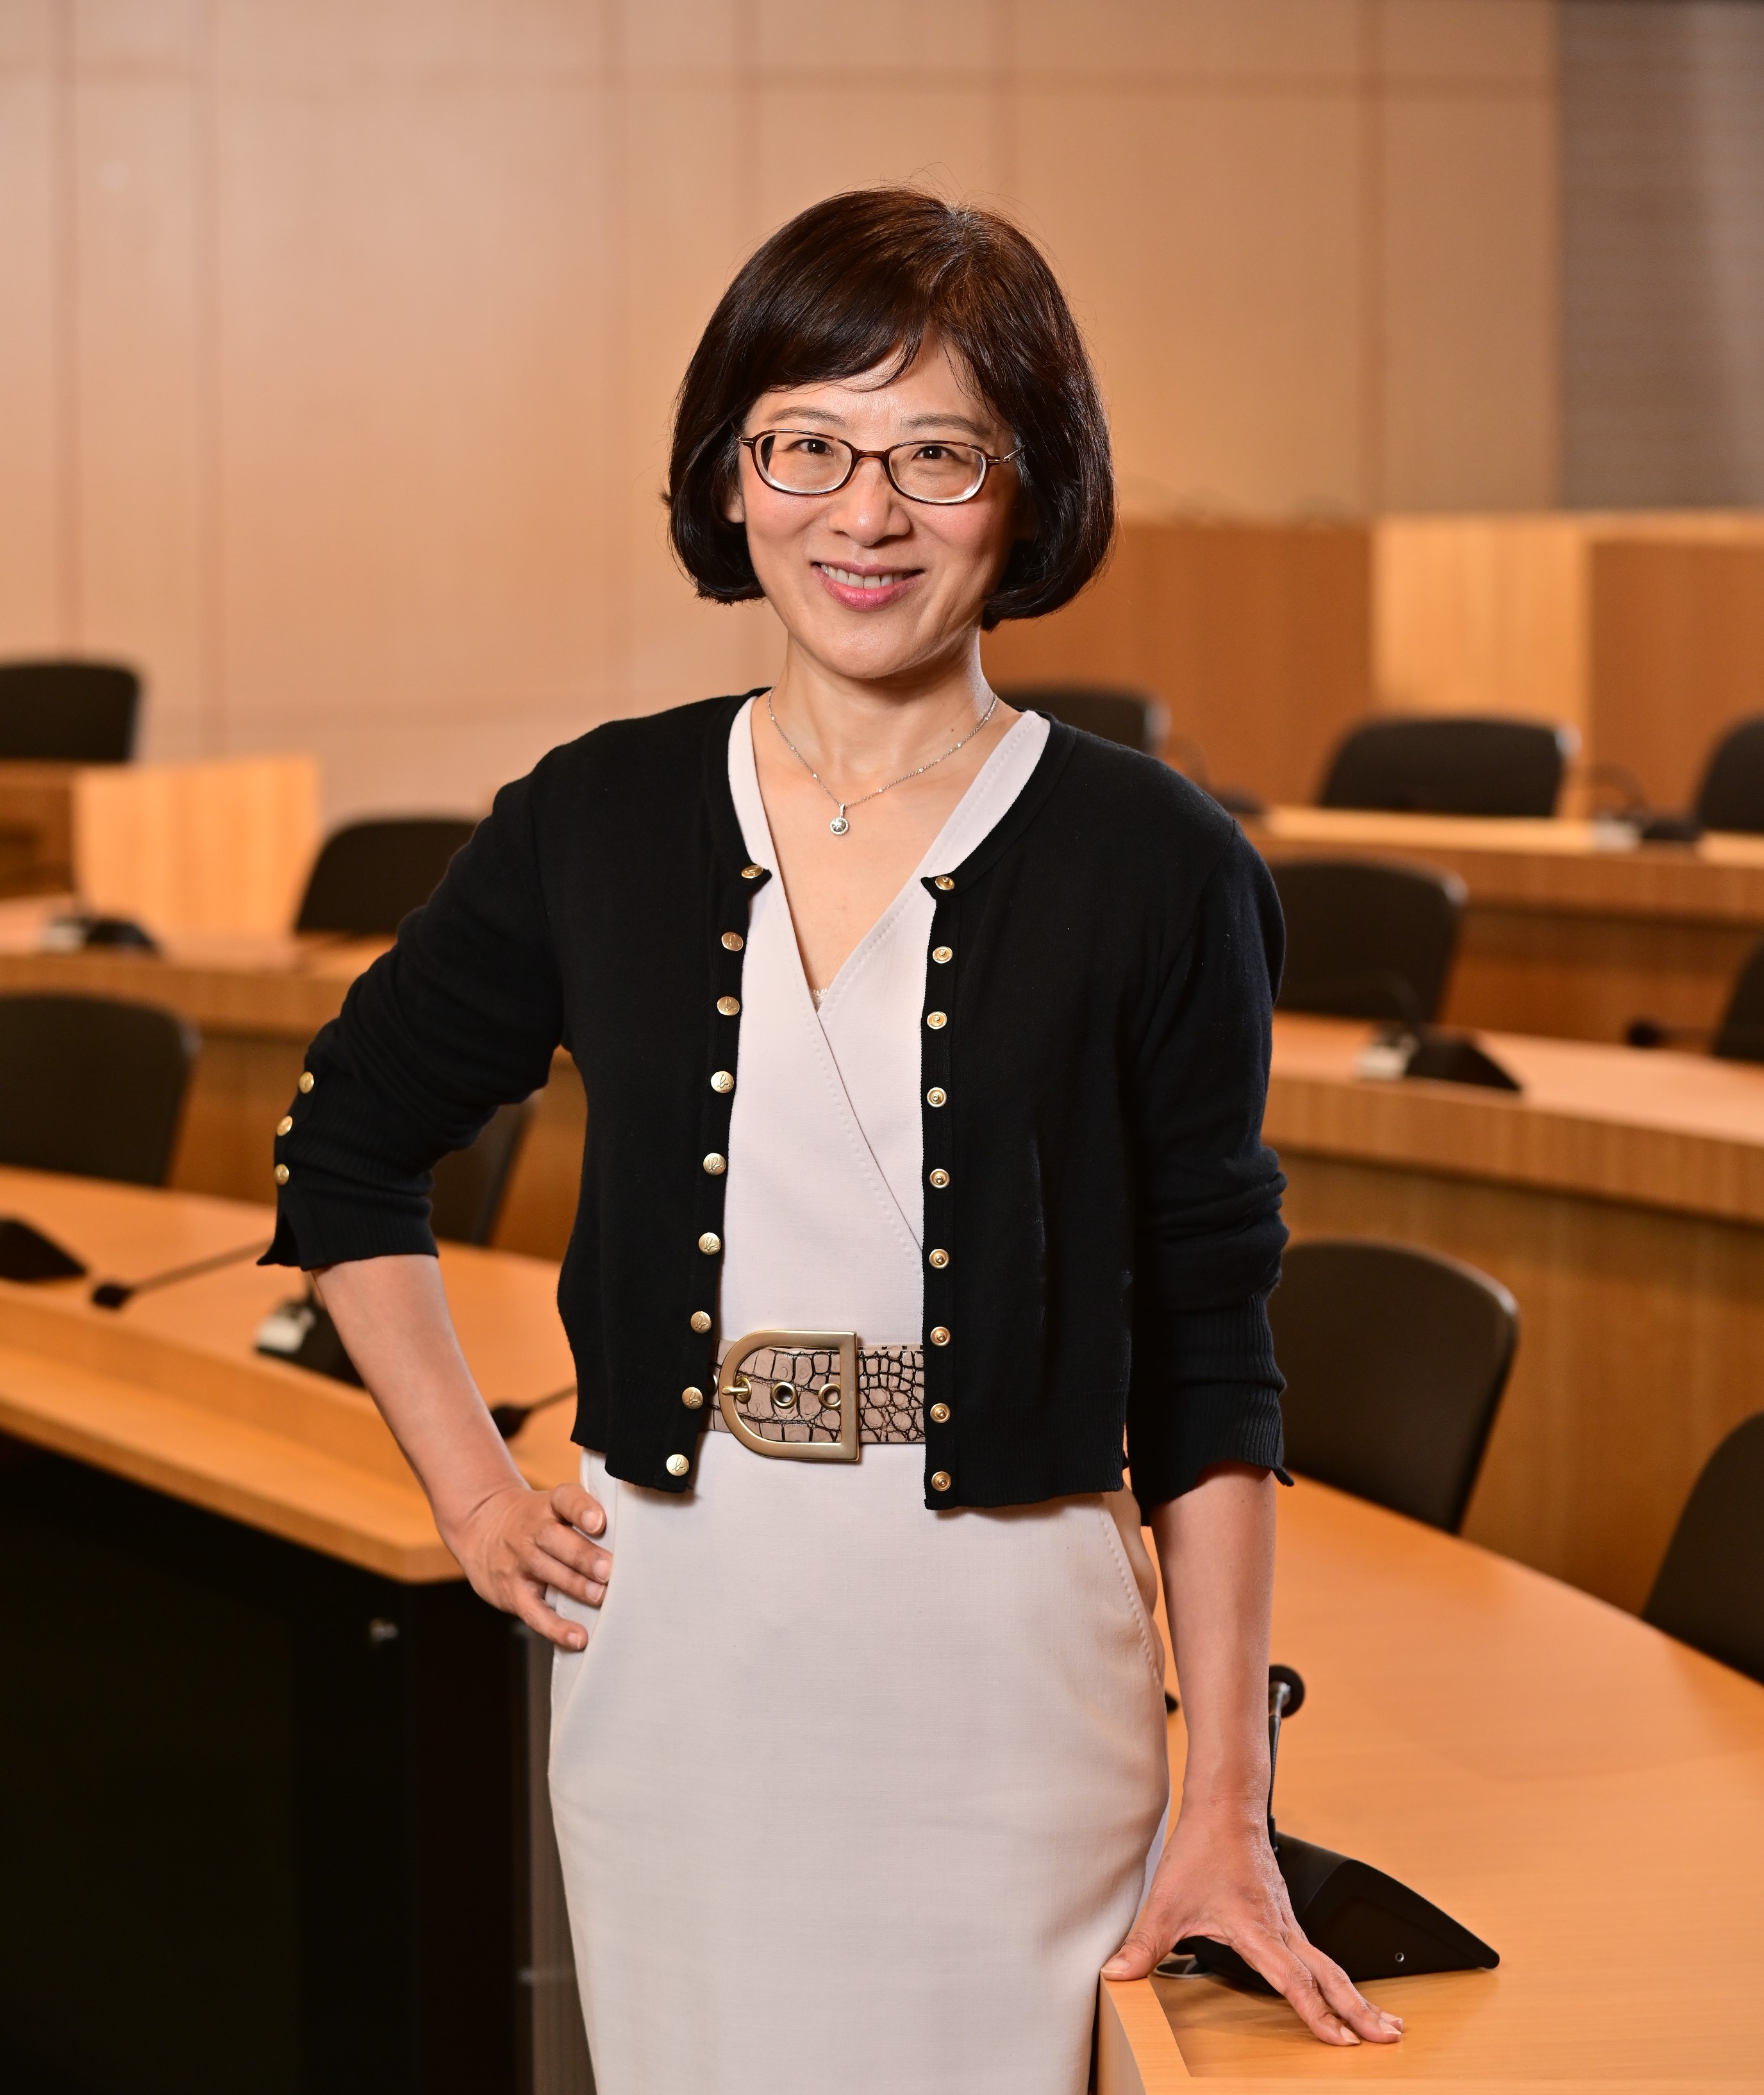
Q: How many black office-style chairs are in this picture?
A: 11